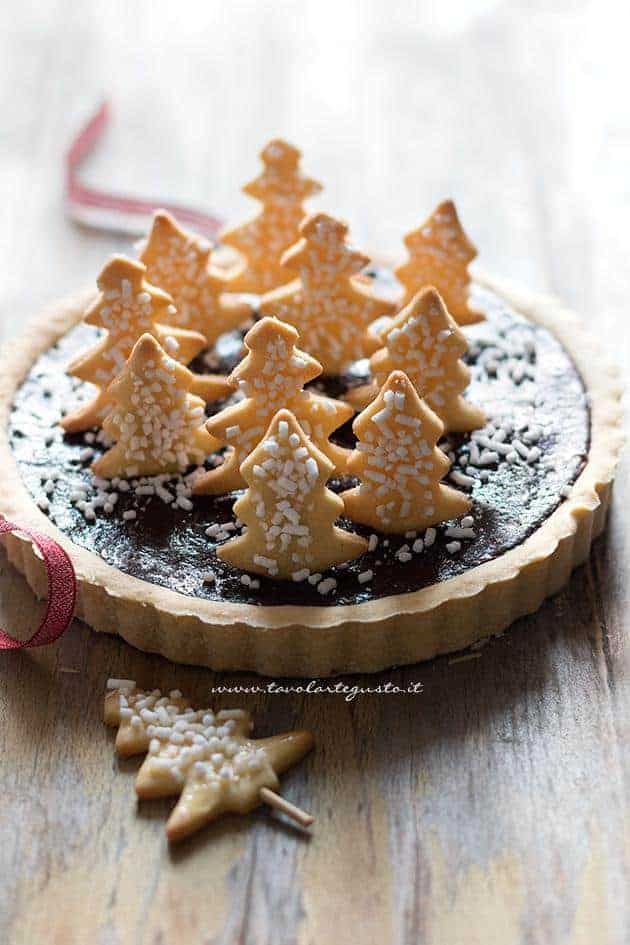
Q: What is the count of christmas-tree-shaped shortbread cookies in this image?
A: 11